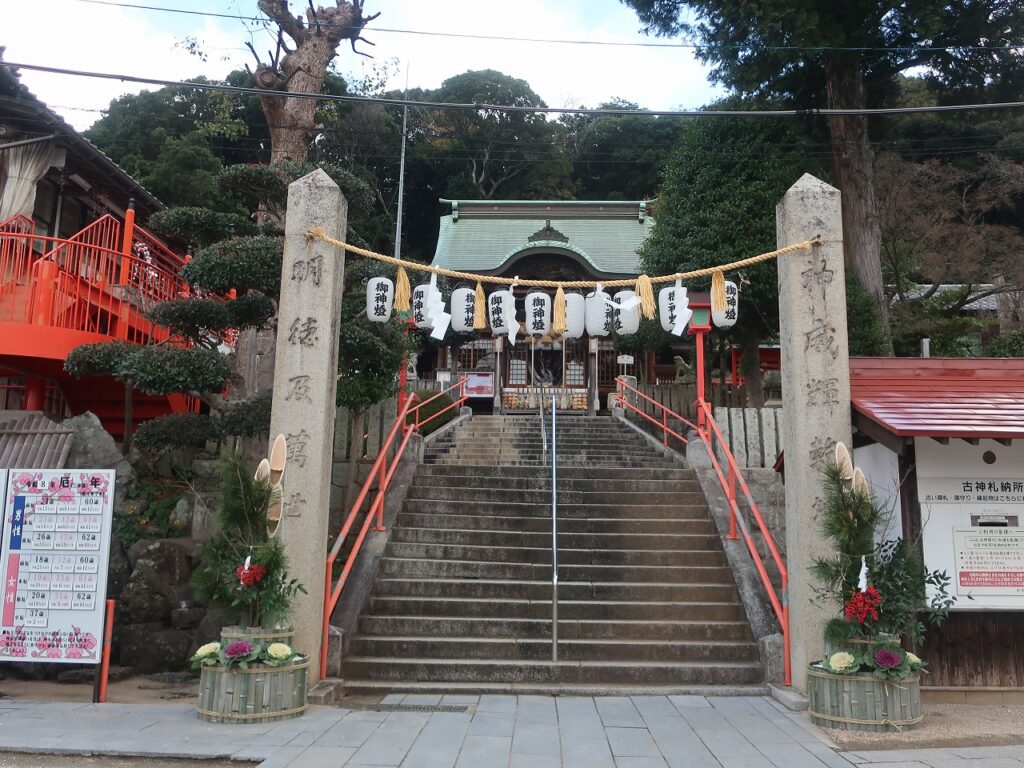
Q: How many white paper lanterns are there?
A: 10